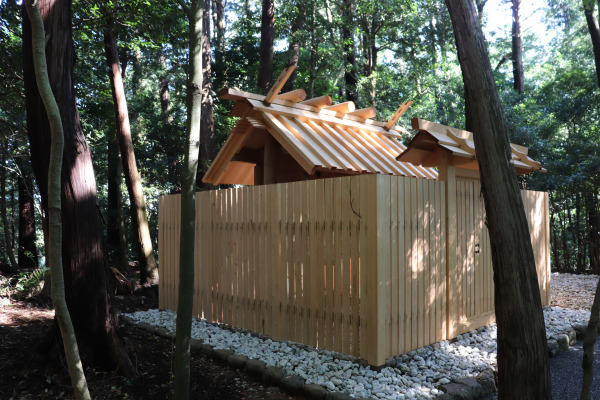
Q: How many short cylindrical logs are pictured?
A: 4